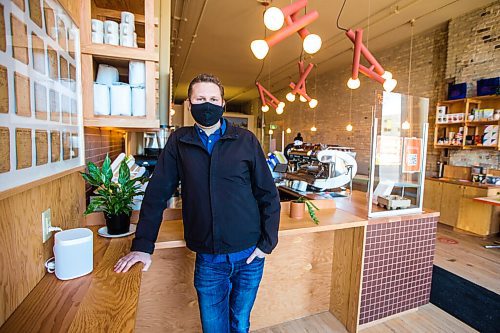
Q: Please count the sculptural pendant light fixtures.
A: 4